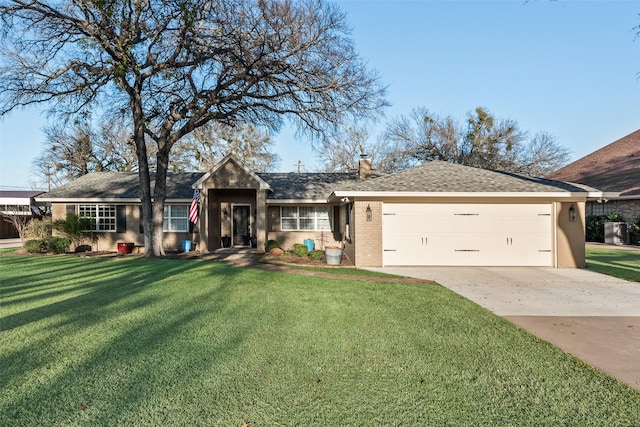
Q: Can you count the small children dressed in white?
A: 0